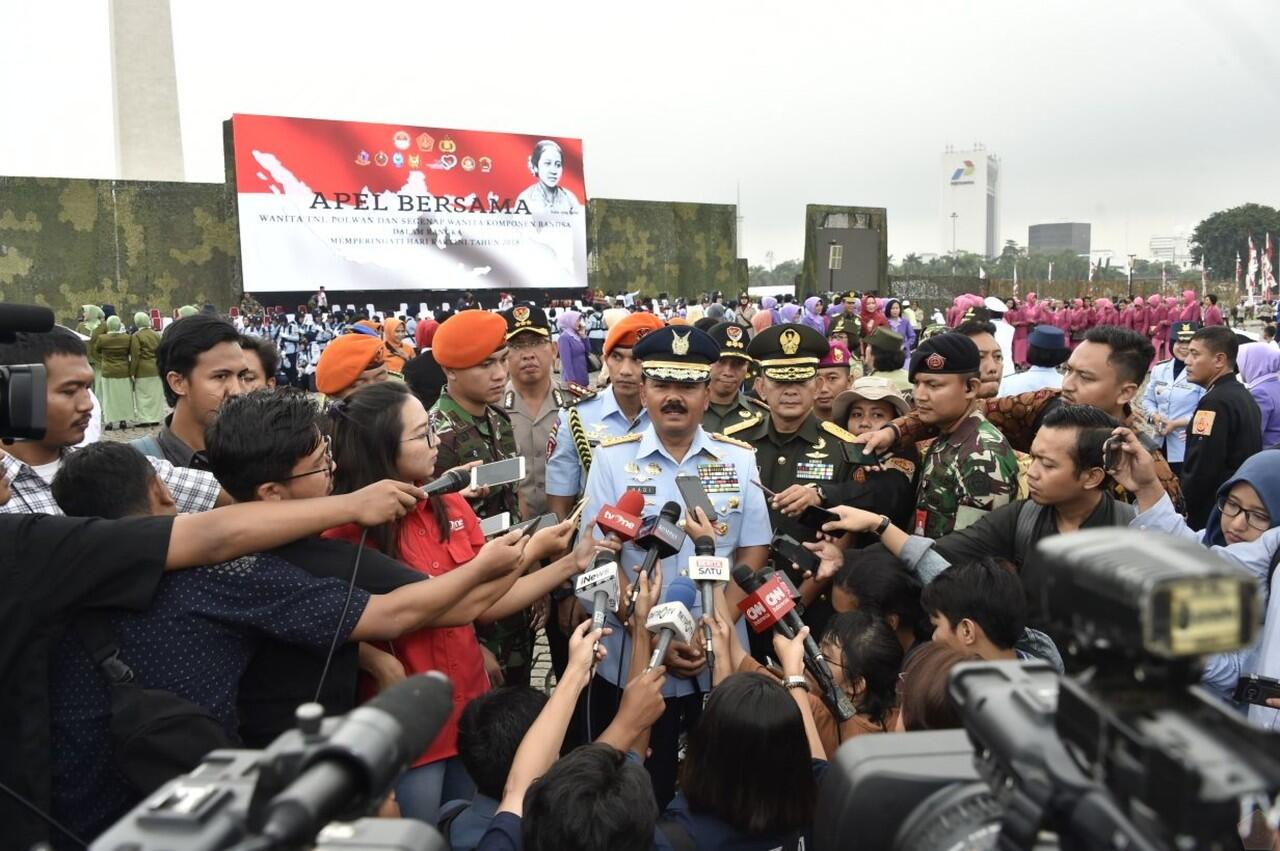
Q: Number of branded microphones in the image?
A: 7